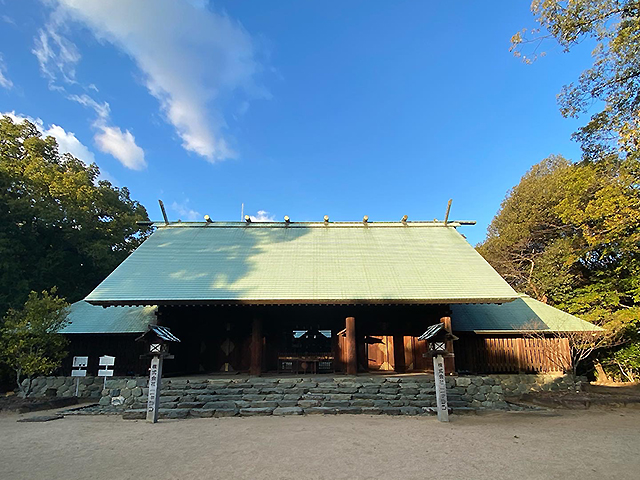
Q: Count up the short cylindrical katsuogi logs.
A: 6